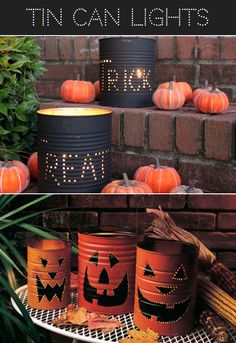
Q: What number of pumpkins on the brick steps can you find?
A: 11